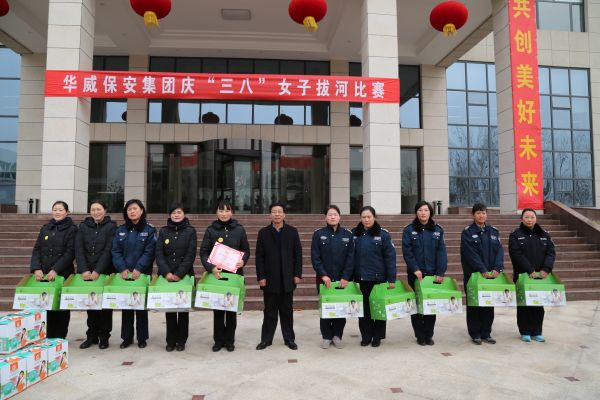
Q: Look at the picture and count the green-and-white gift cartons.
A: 10